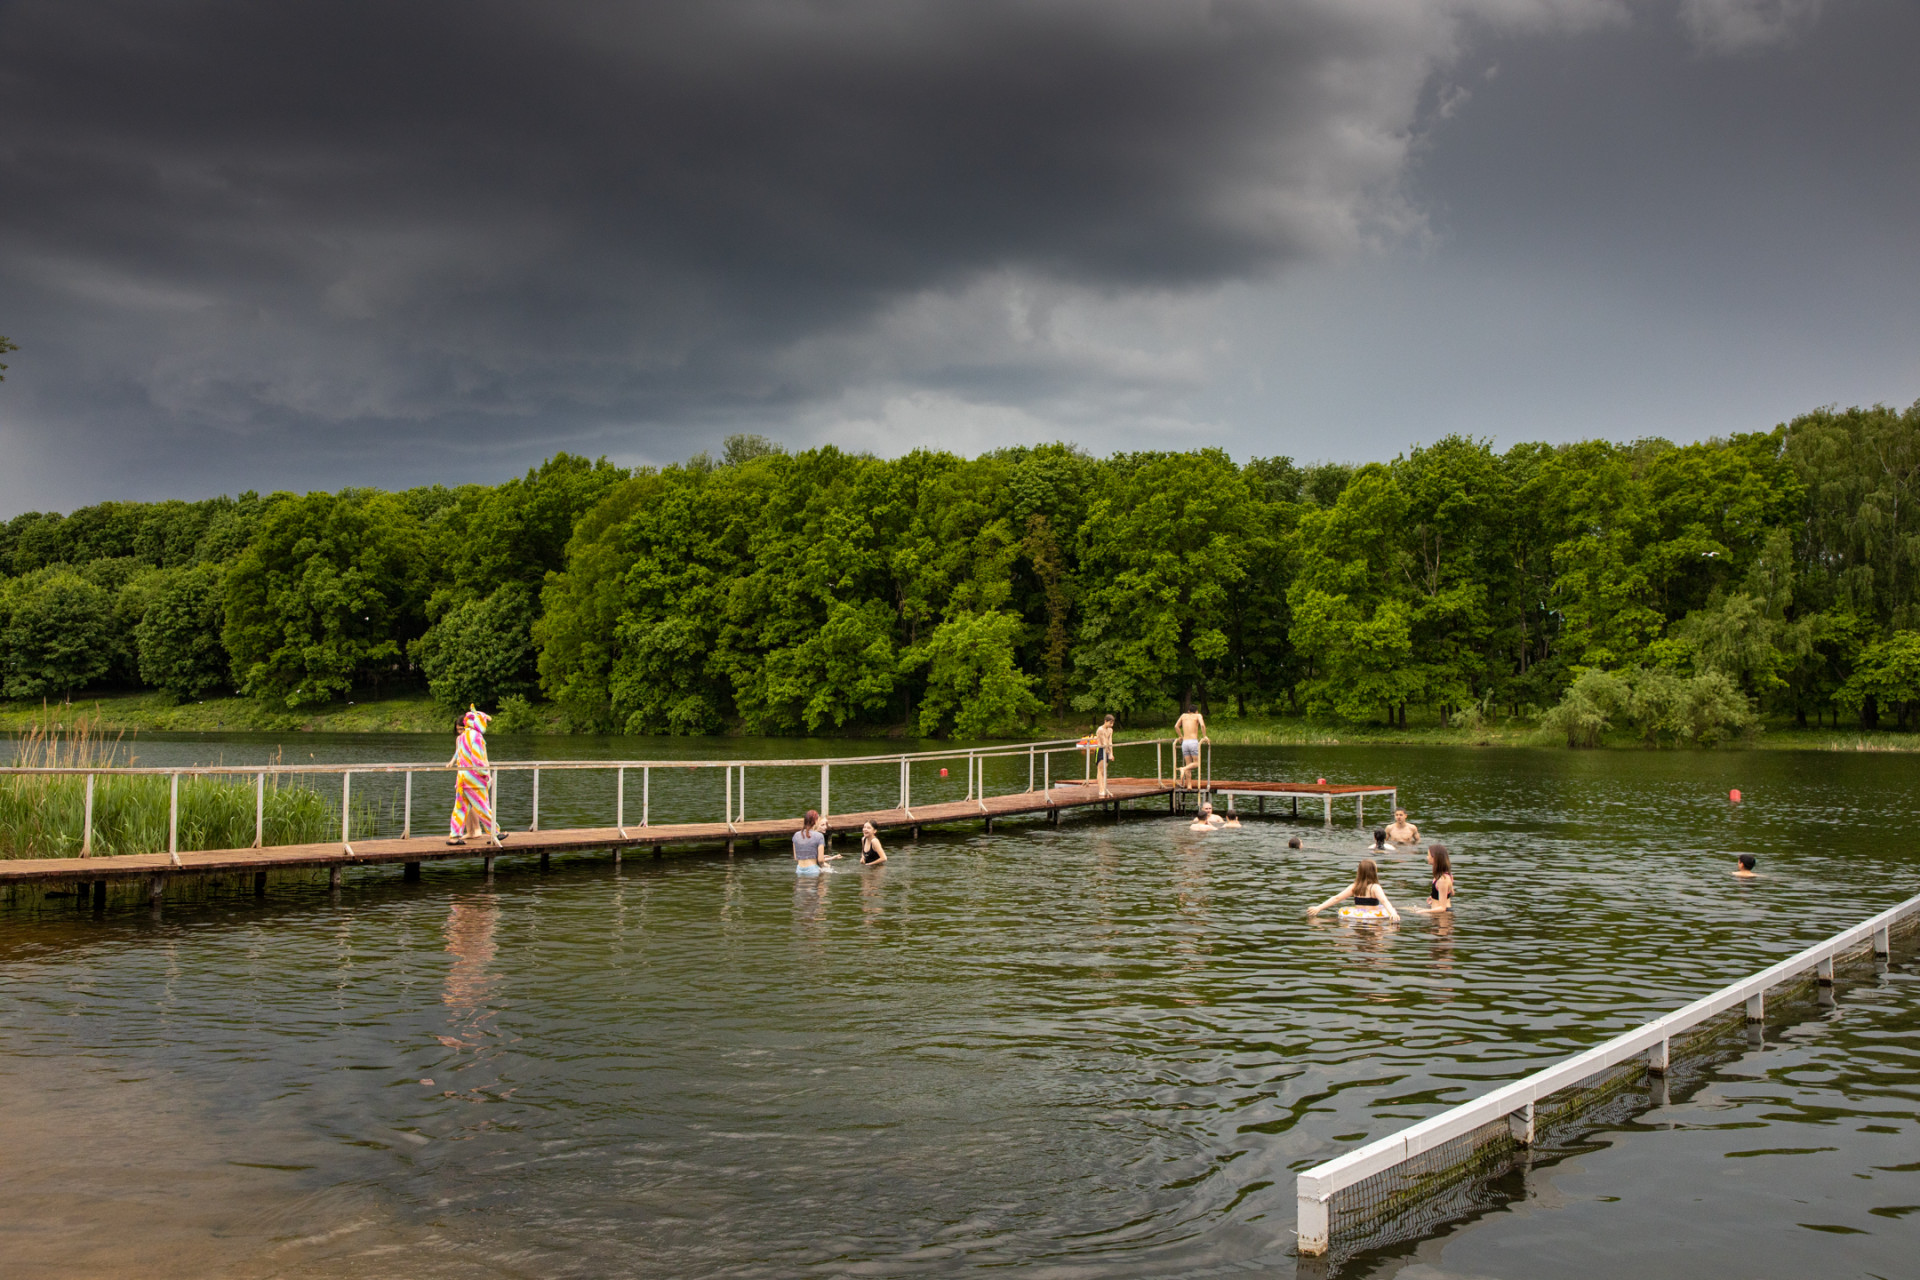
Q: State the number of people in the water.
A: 12